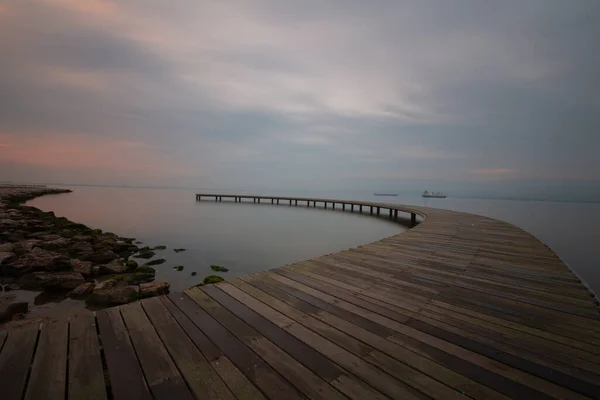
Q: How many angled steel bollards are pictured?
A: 0